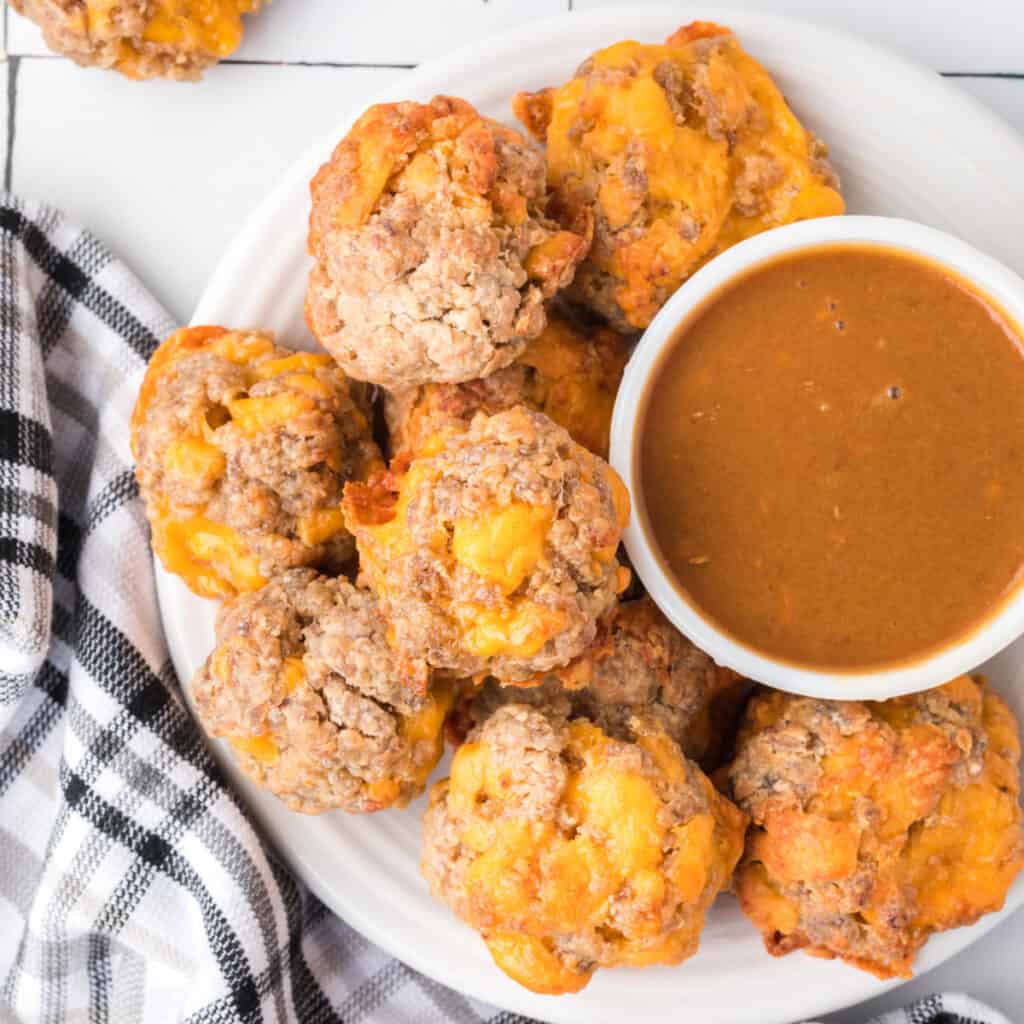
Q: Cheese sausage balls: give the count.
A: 10